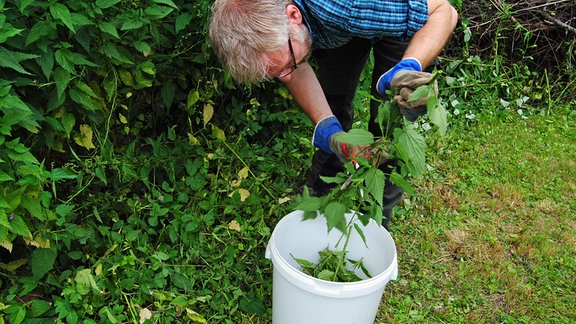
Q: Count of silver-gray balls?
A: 0